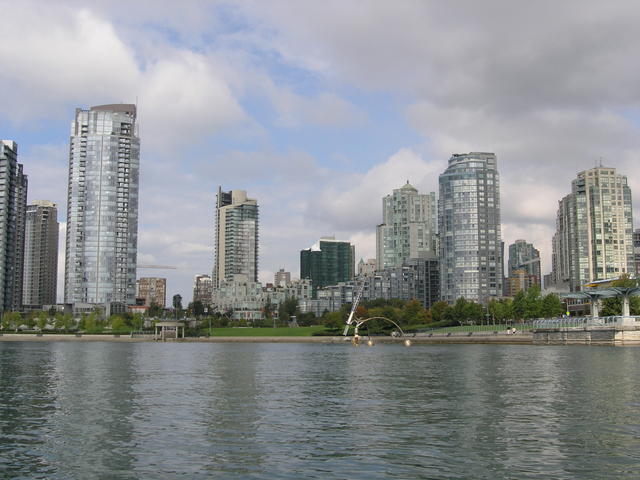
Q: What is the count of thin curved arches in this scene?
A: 1